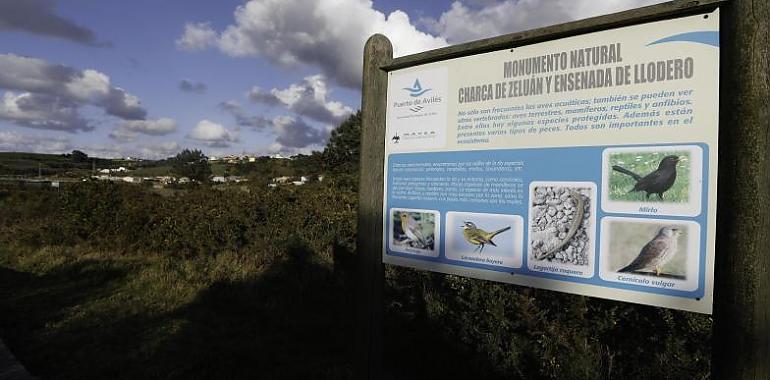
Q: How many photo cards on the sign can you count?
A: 5